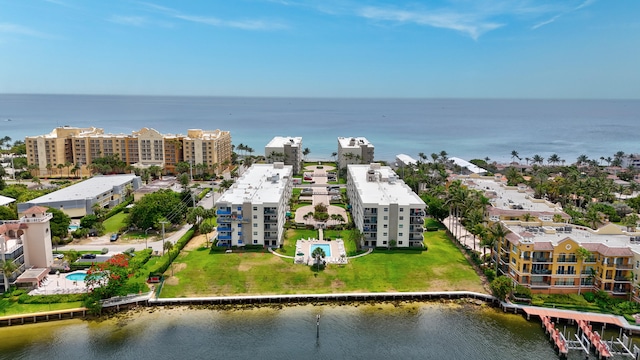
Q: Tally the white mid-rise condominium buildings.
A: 4